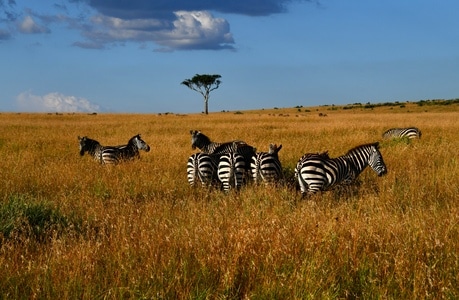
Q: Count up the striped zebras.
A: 8